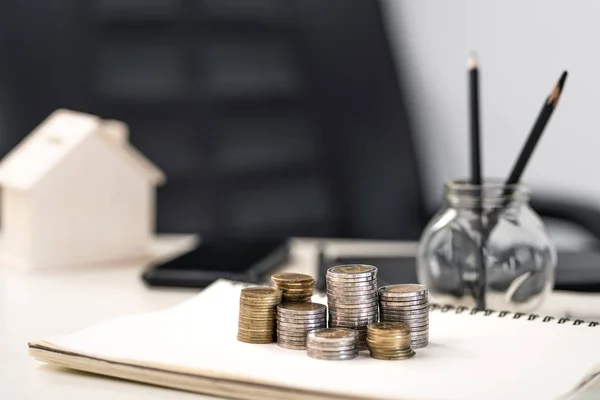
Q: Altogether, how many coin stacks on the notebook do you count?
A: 7